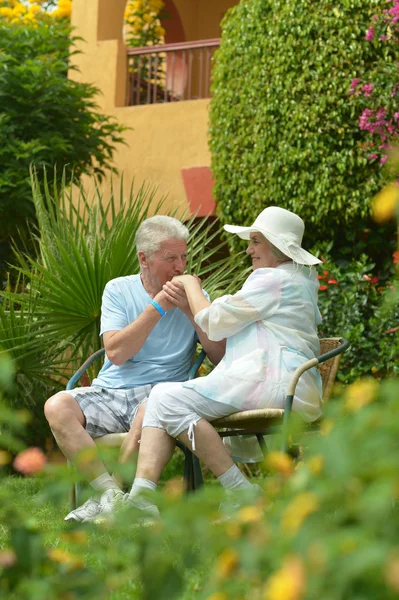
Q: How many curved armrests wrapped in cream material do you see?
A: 1